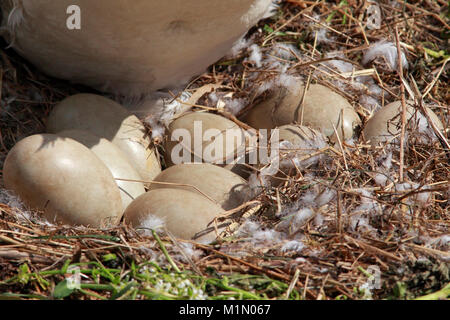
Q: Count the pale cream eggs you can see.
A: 9